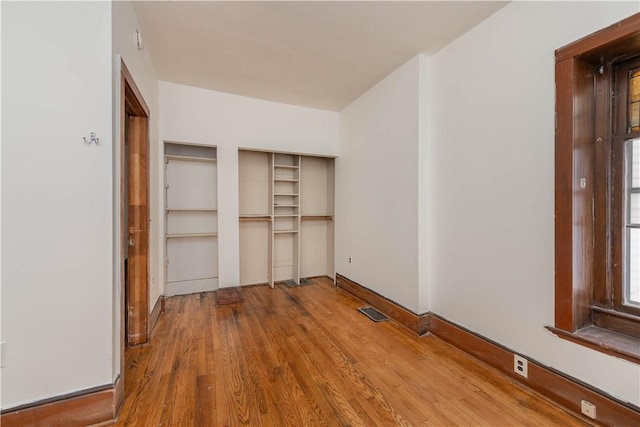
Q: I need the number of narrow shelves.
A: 6